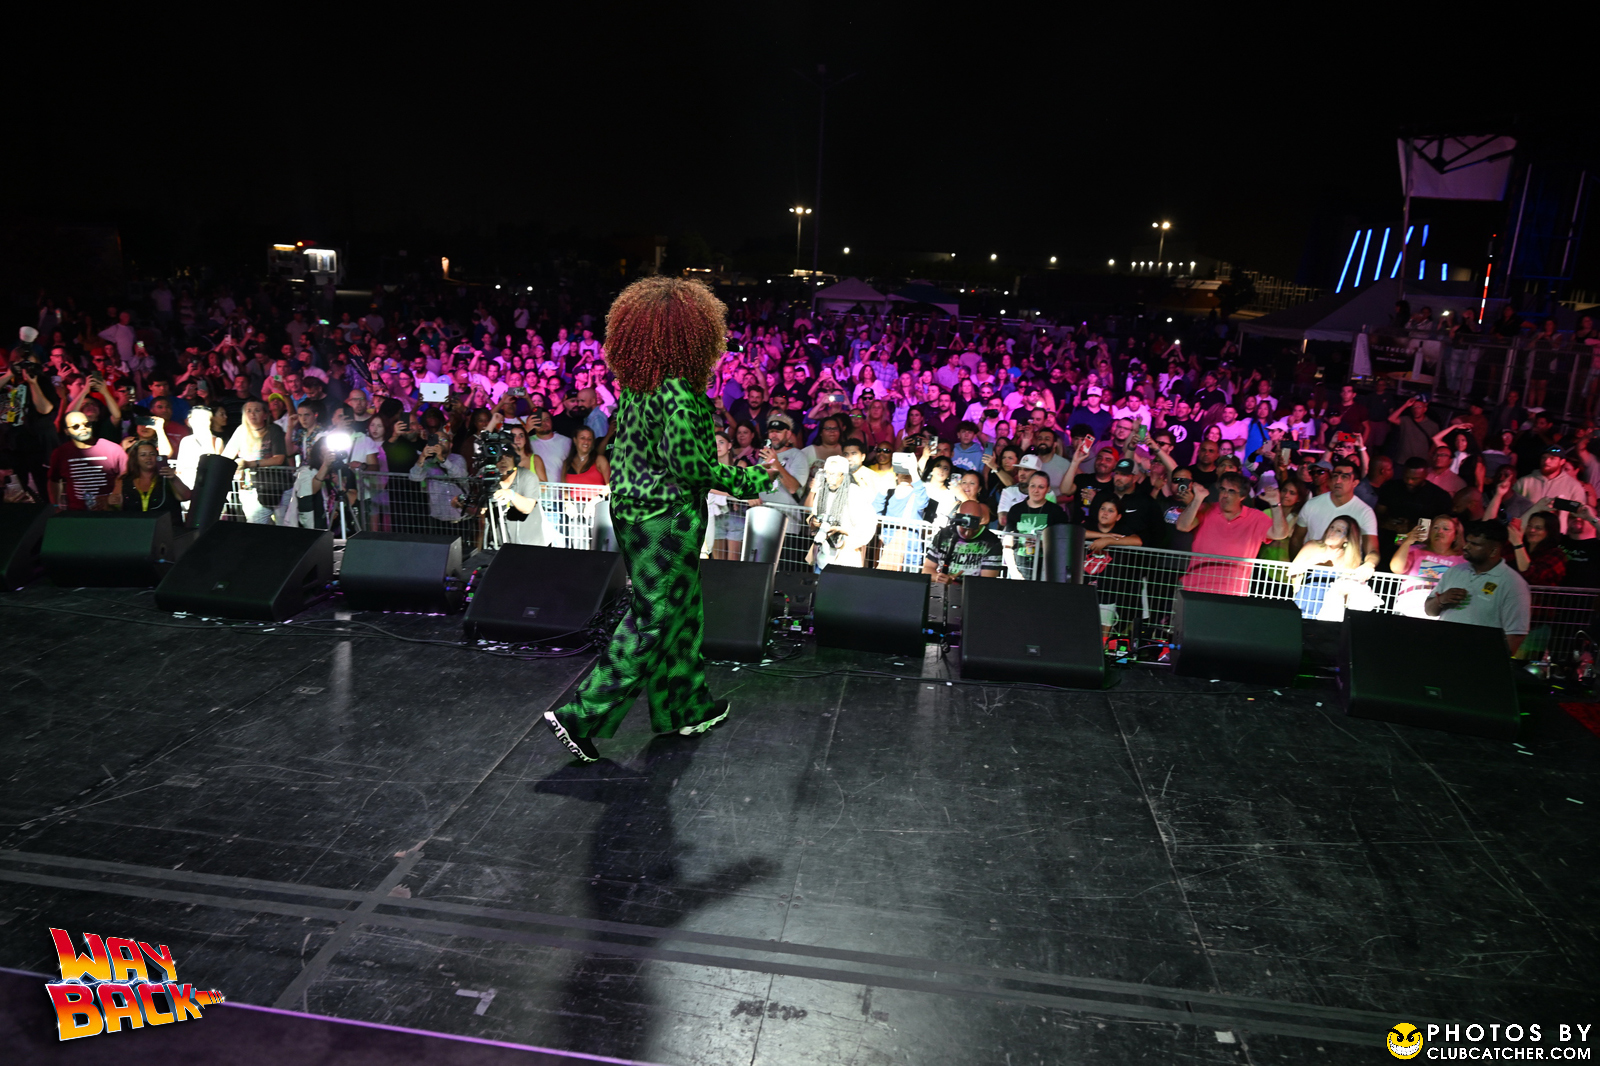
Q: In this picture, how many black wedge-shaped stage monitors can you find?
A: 10